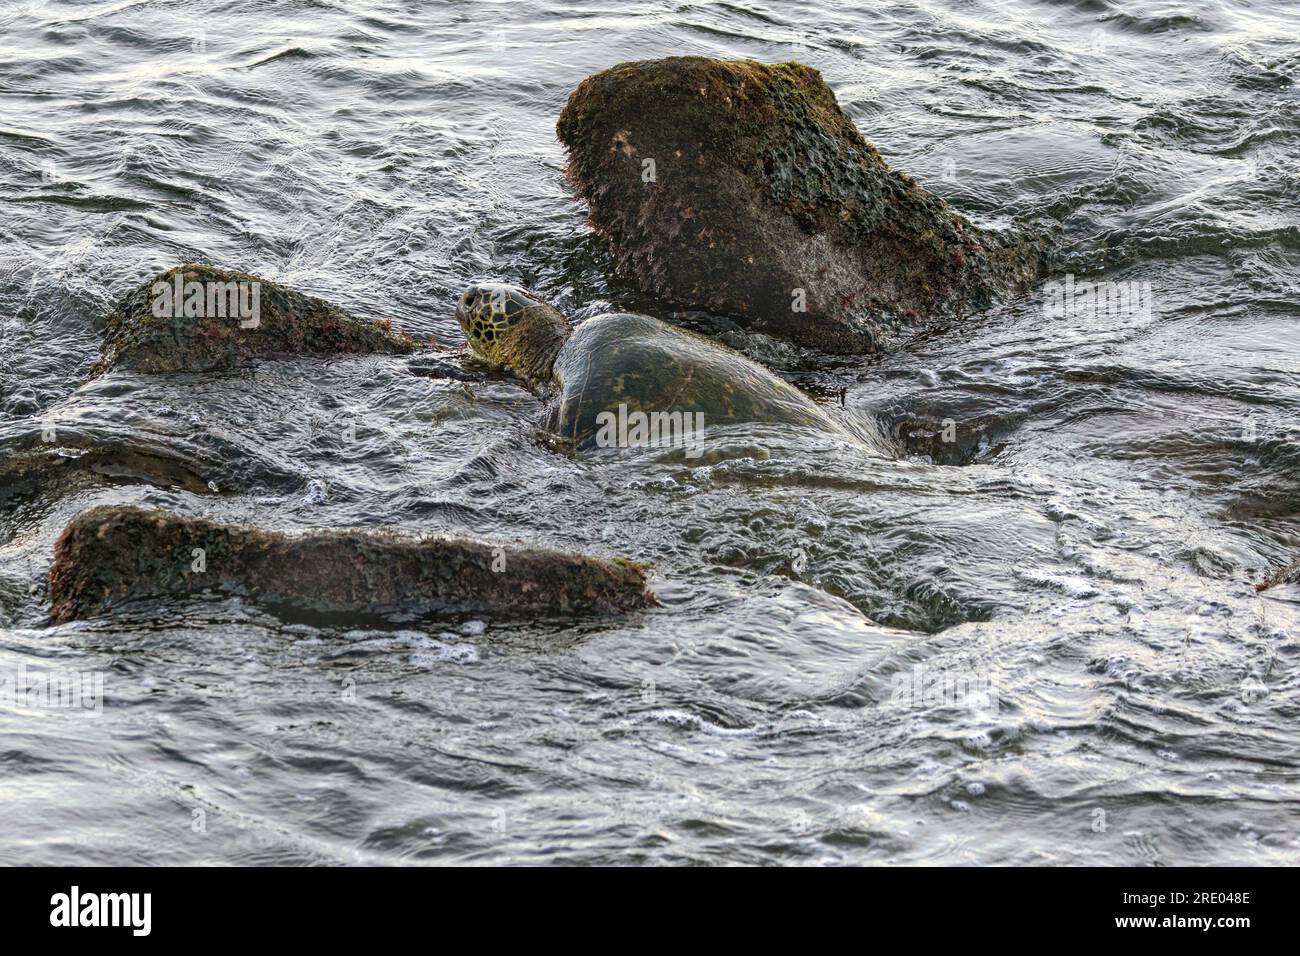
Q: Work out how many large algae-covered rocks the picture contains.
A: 3